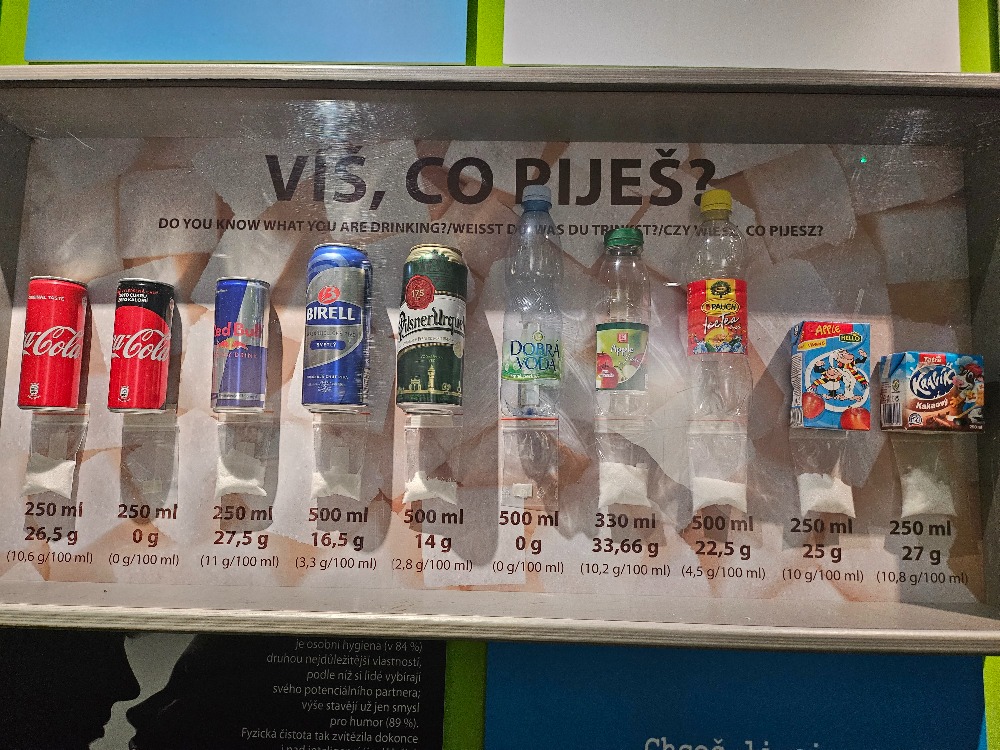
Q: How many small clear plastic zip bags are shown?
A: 10